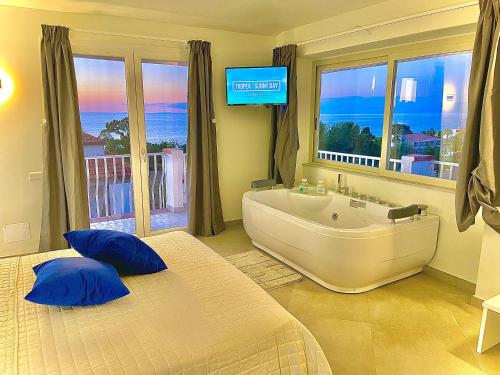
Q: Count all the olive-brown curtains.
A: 4